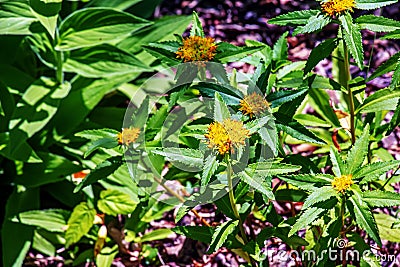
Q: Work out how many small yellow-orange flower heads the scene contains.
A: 6